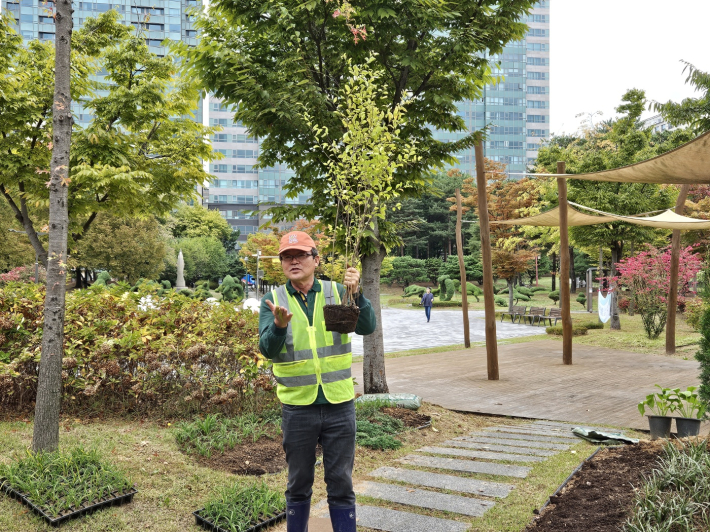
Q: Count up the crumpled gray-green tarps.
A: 1